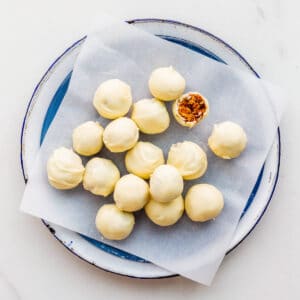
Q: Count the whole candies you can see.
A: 15